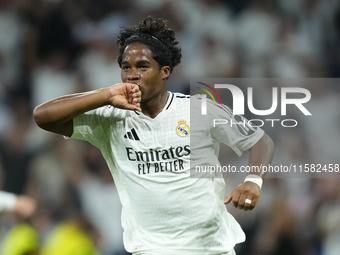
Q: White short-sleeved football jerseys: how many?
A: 1